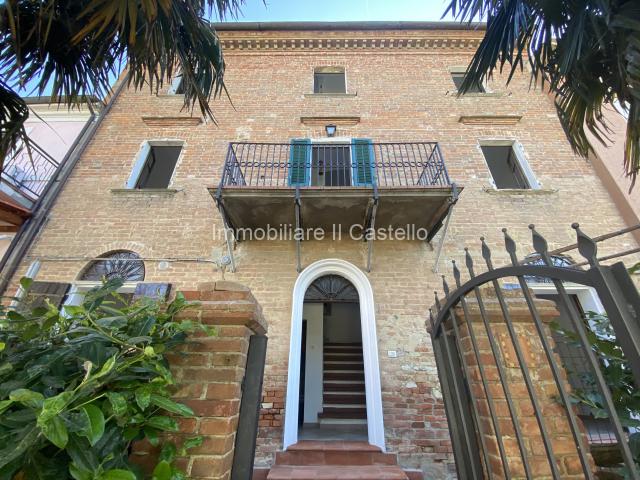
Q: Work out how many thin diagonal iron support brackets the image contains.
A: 4